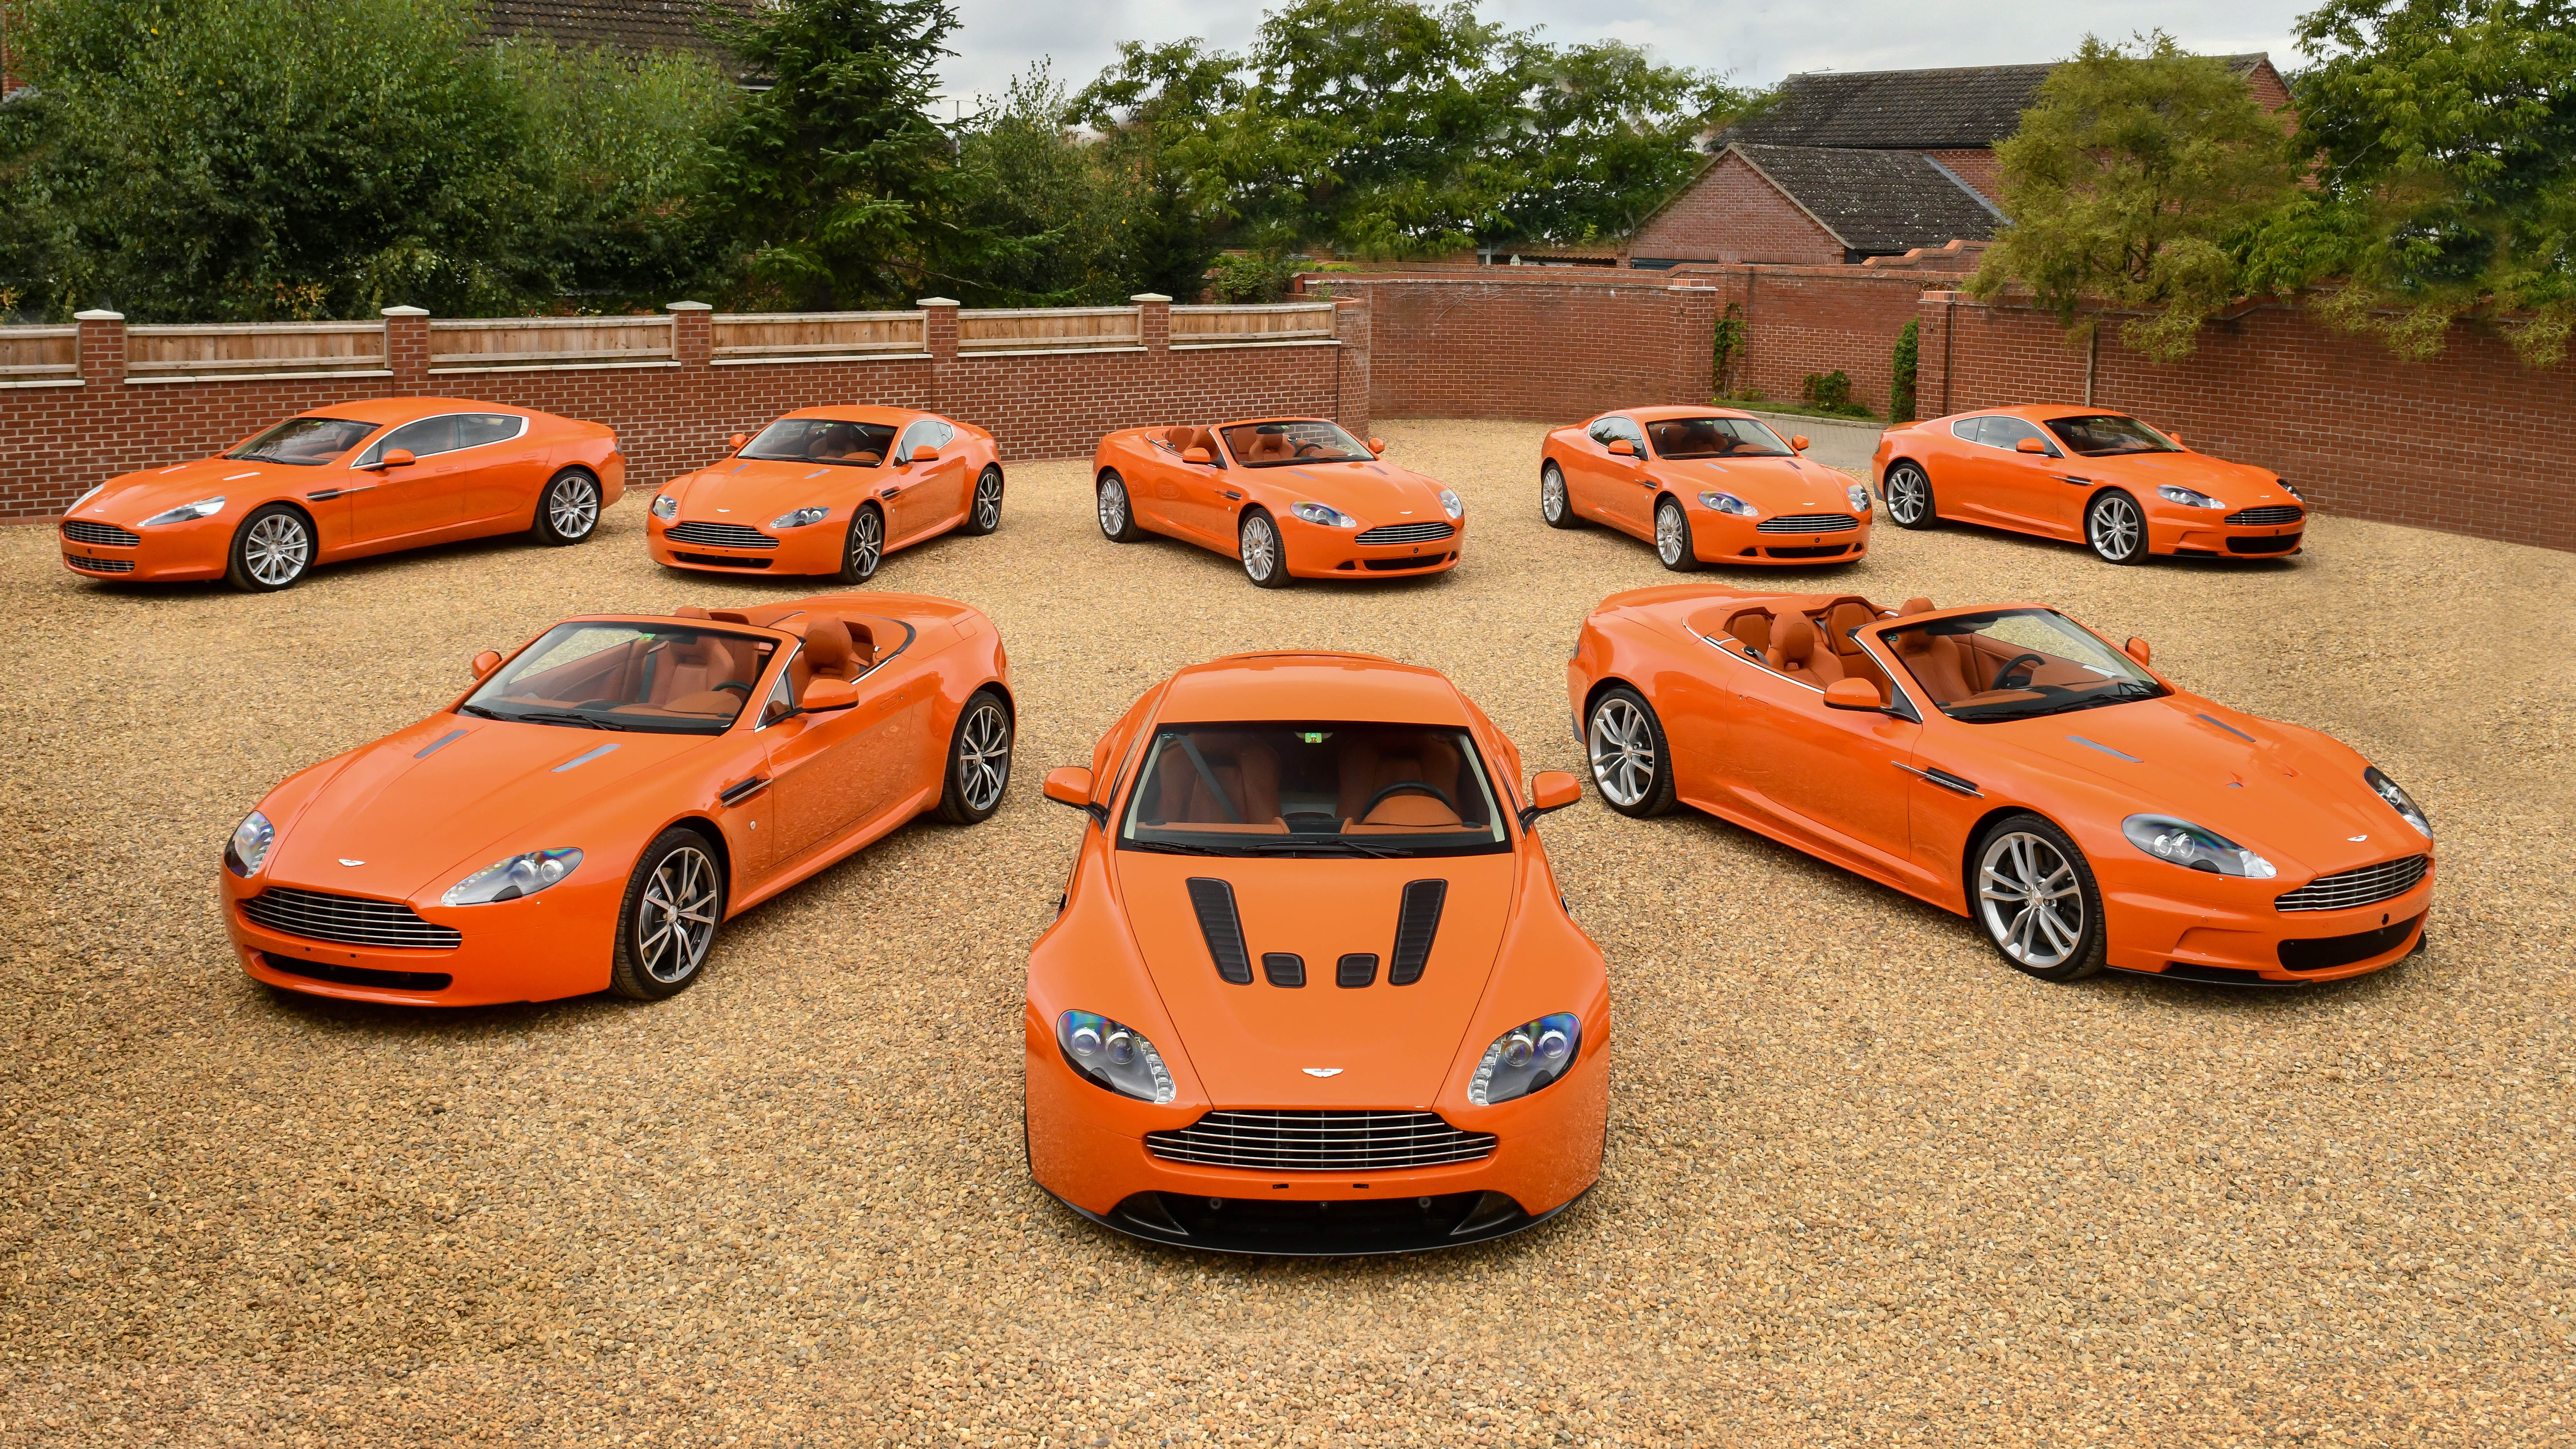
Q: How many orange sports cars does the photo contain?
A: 8